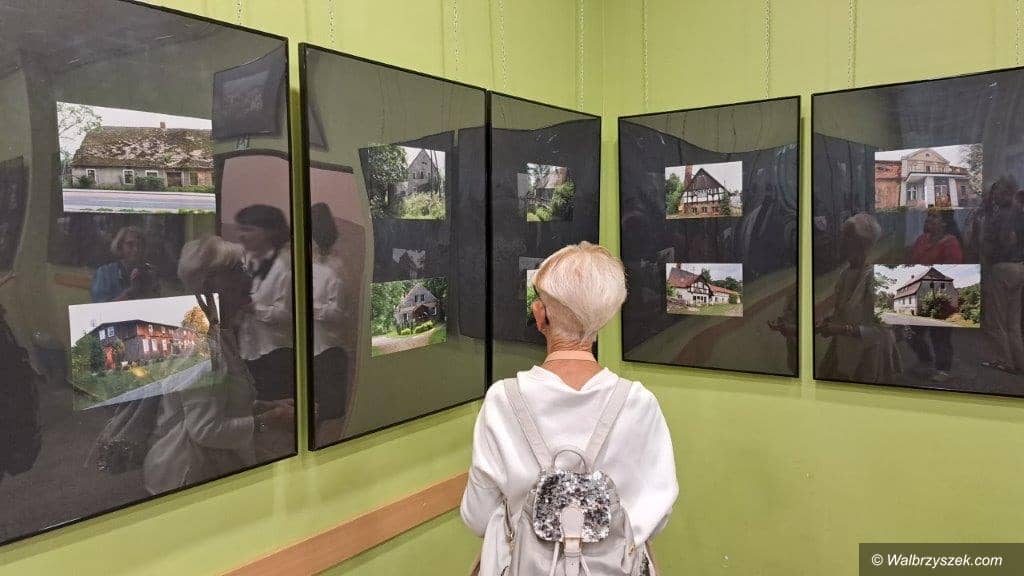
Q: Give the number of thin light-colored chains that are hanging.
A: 9